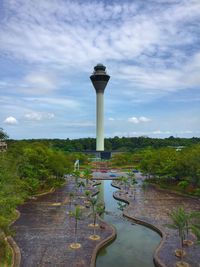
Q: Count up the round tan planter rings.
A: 6